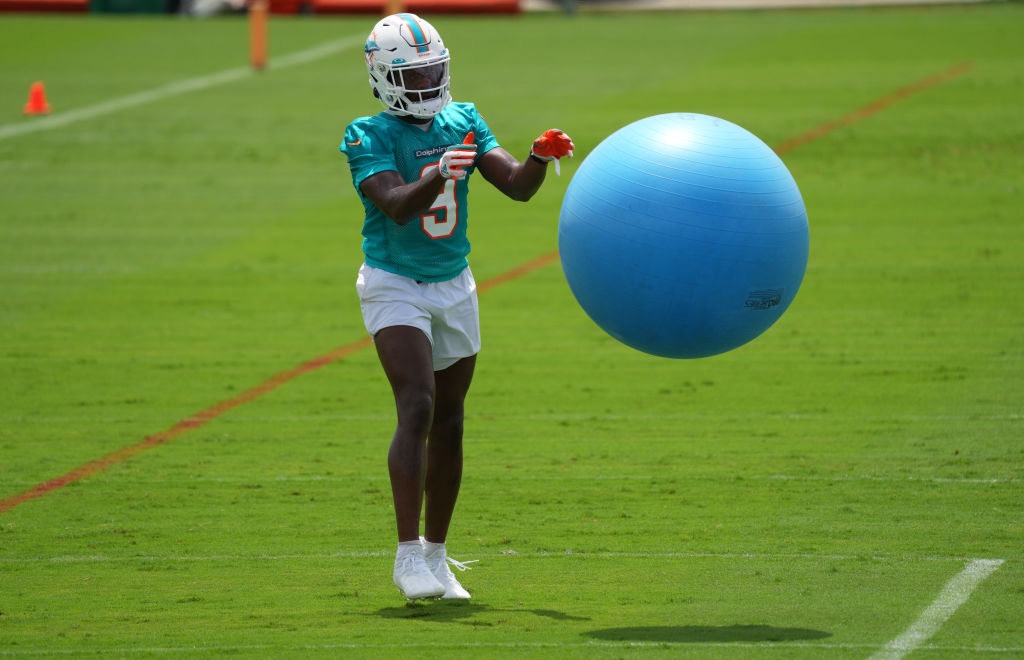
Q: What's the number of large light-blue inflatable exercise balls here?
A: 1